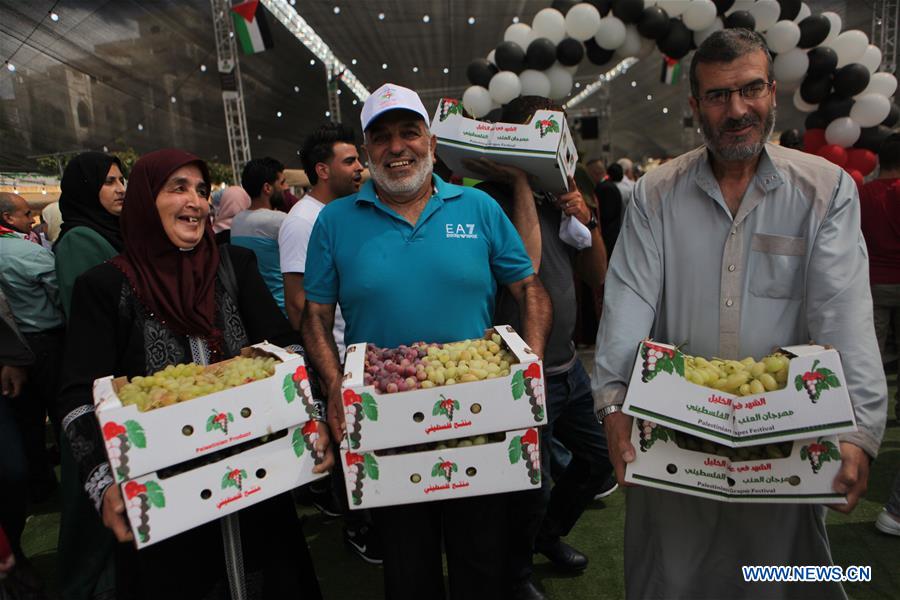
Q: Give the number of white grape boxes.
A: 7